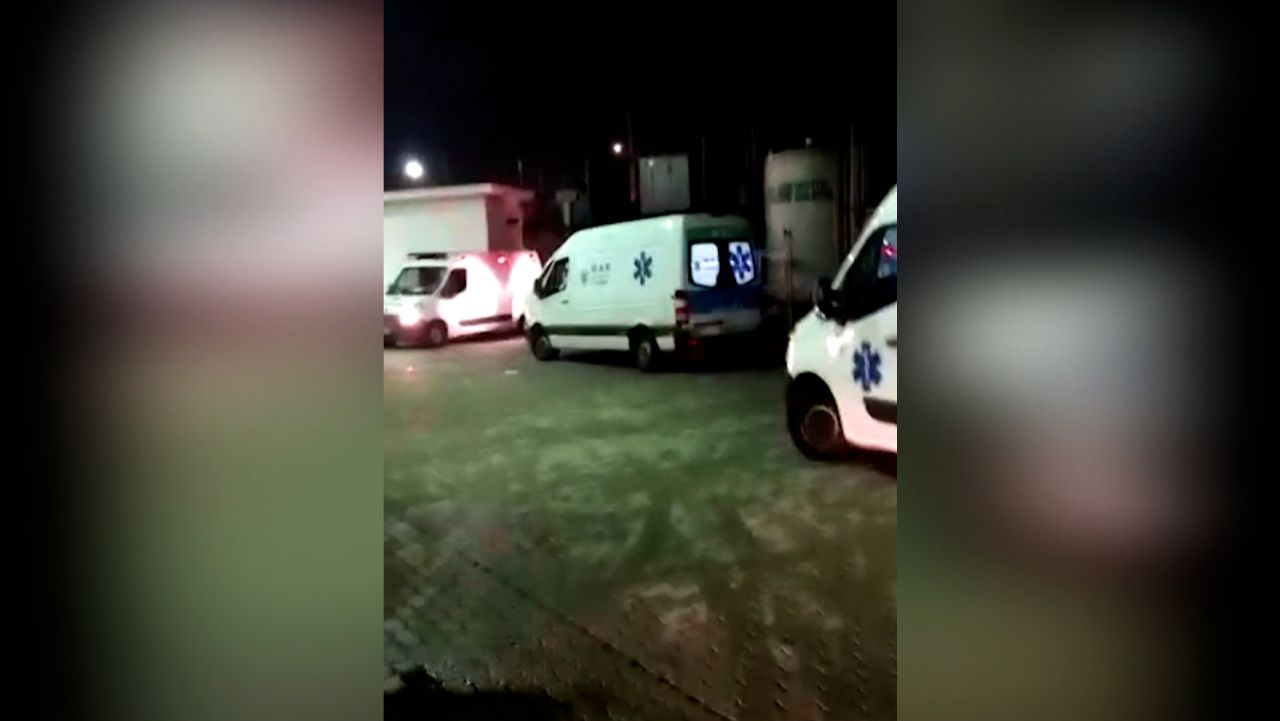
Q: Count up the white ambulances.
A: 3